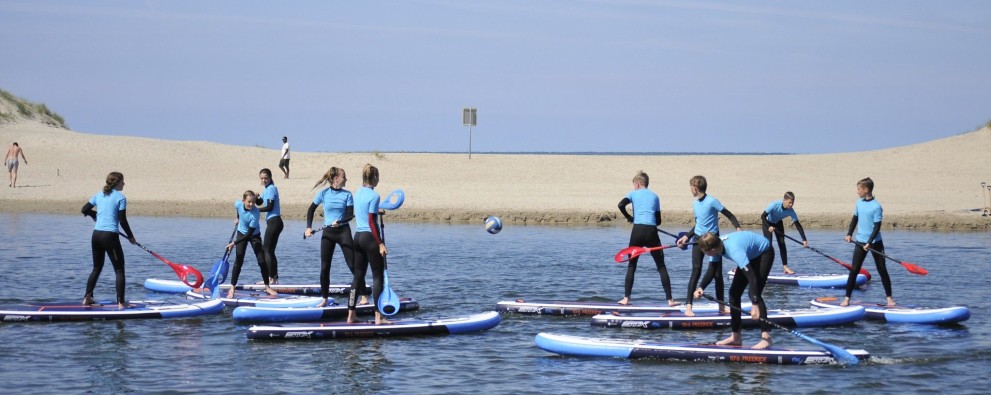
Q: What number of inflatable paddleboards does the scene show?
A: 10